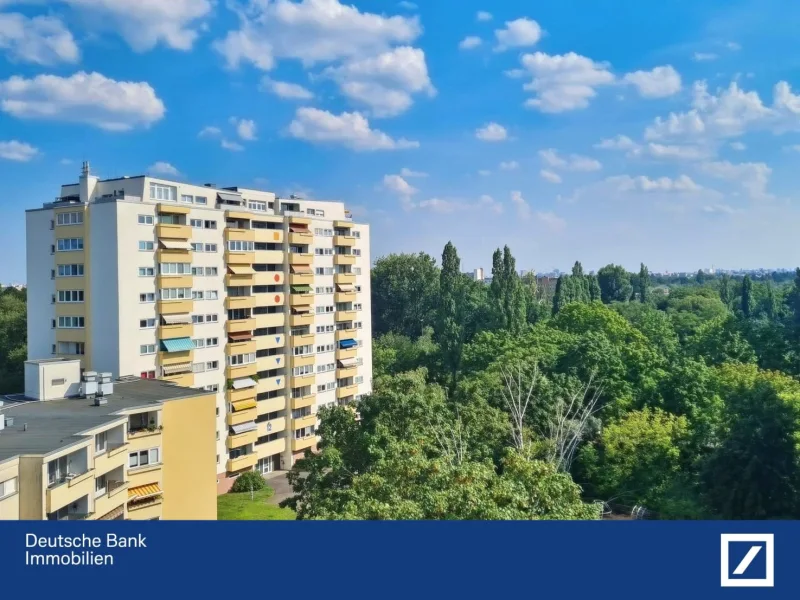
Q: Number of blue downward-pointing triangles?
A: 3